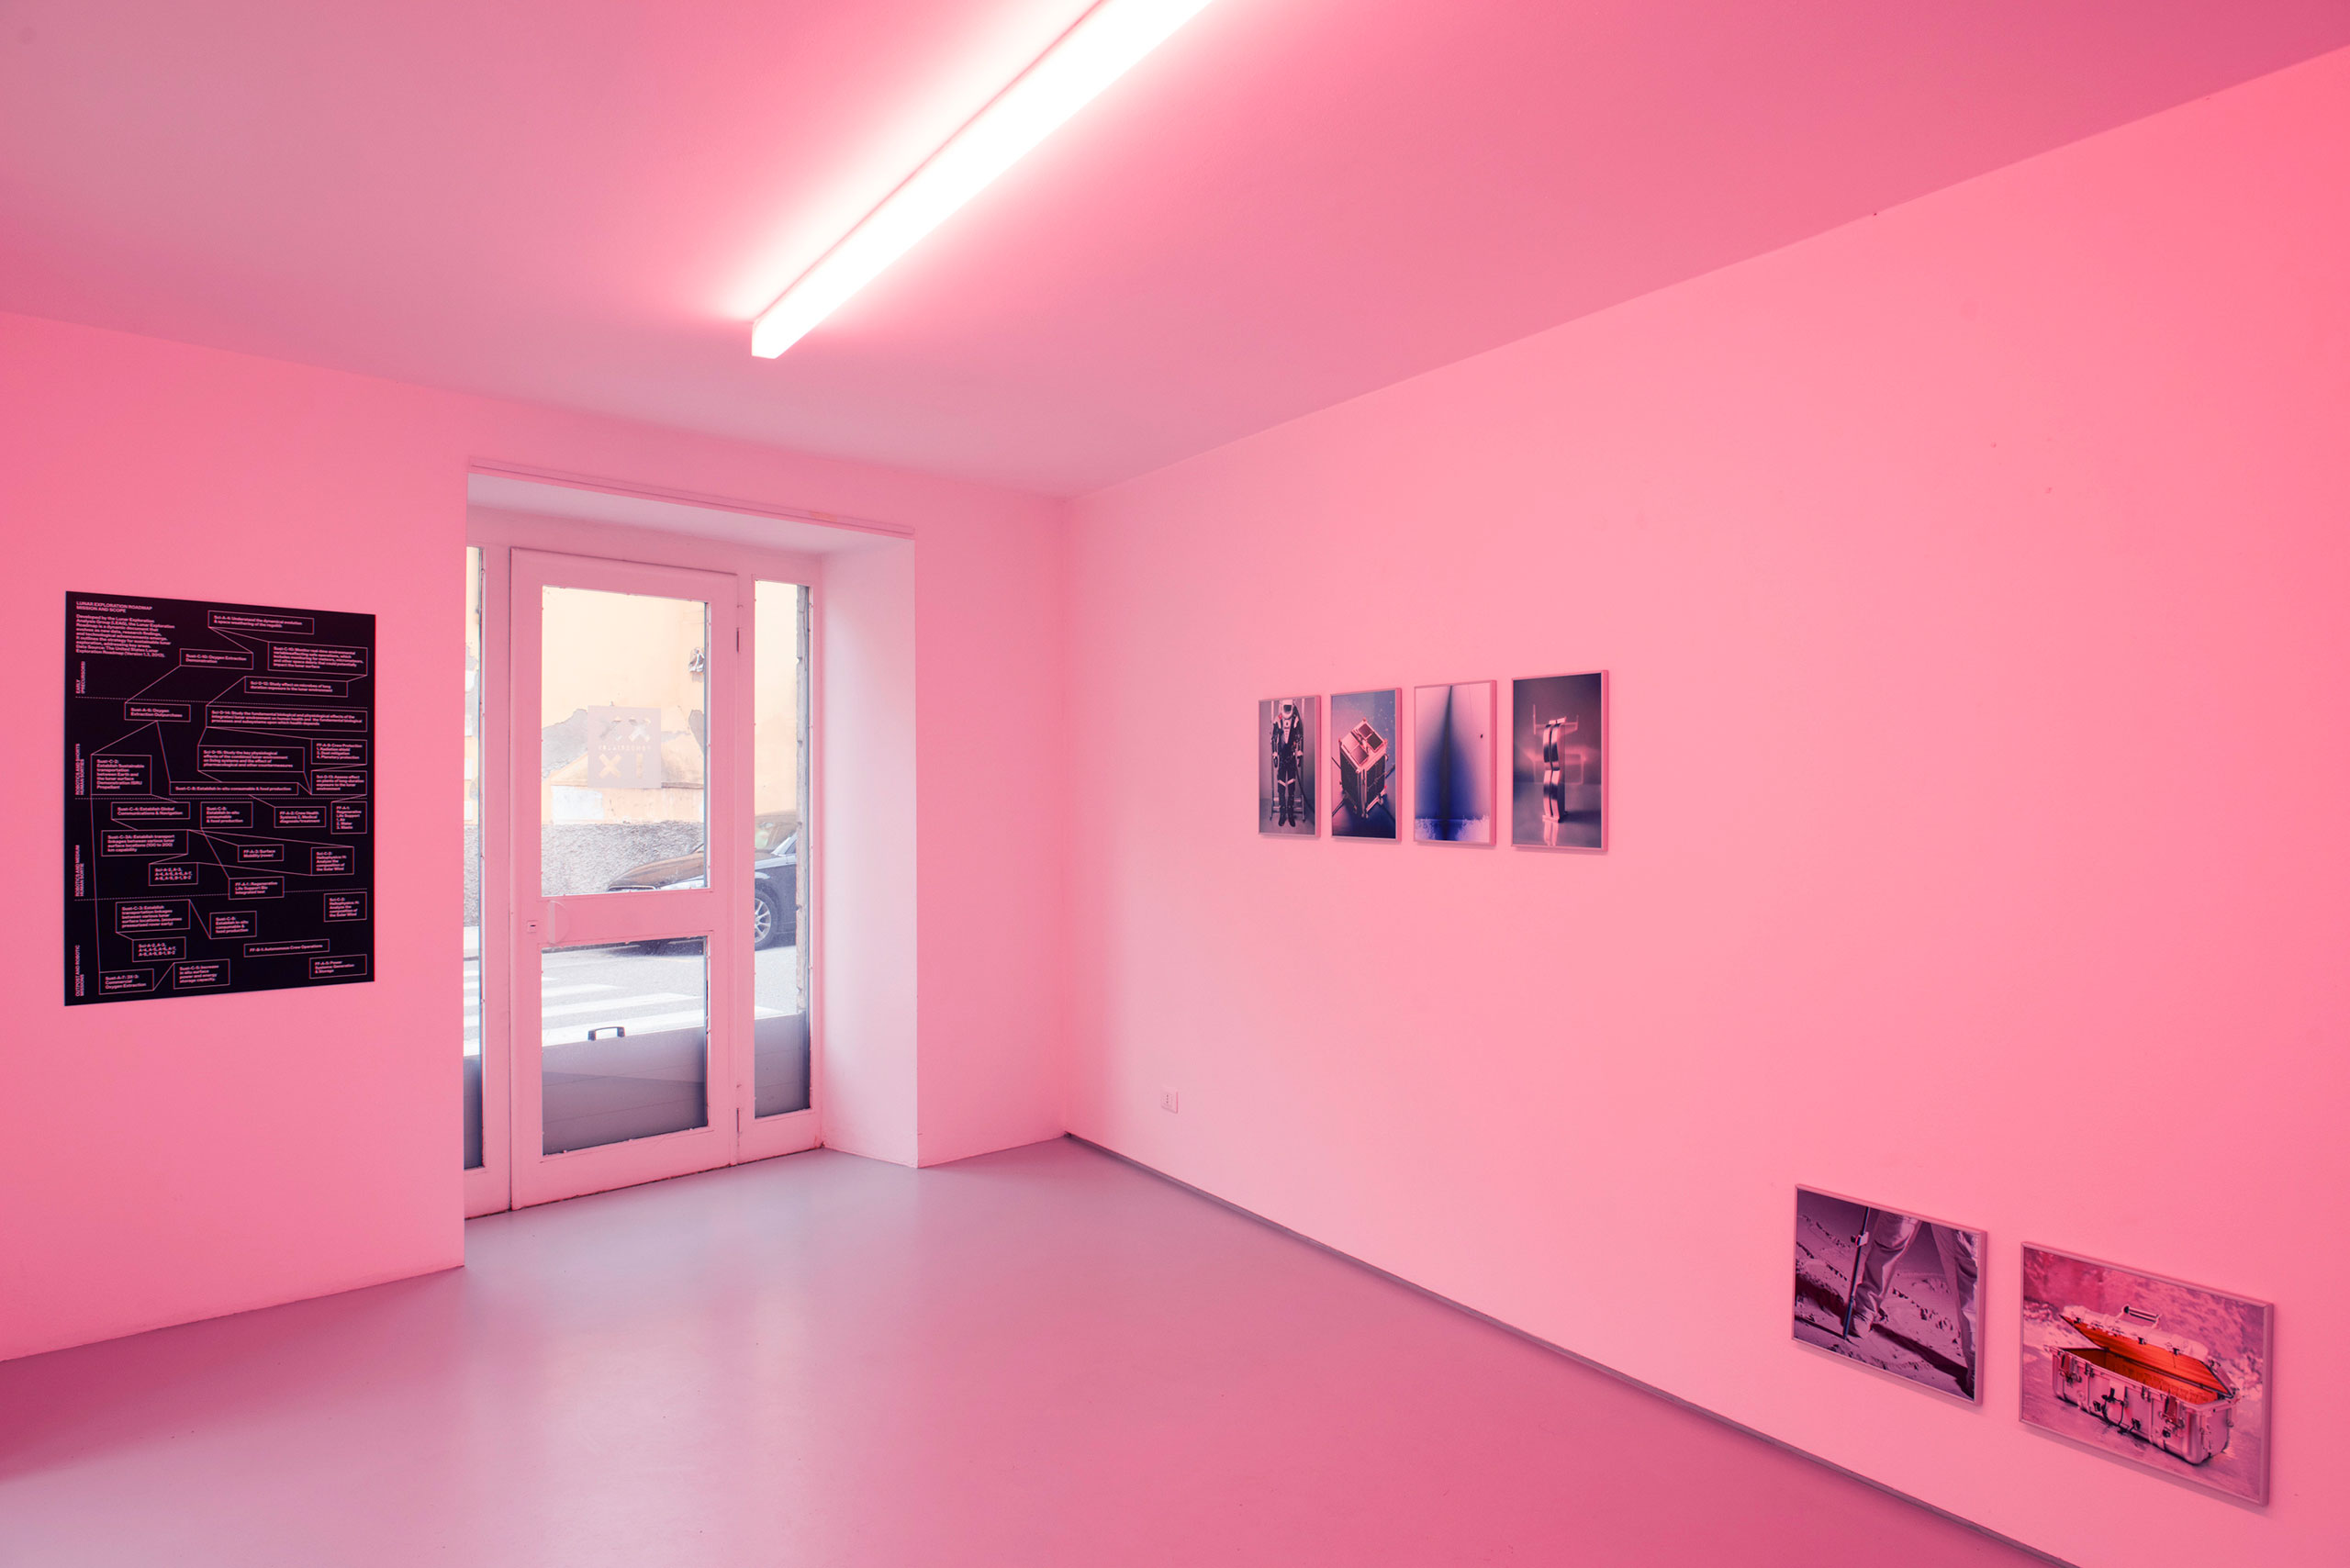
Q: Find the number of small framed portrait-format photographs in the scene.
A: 4